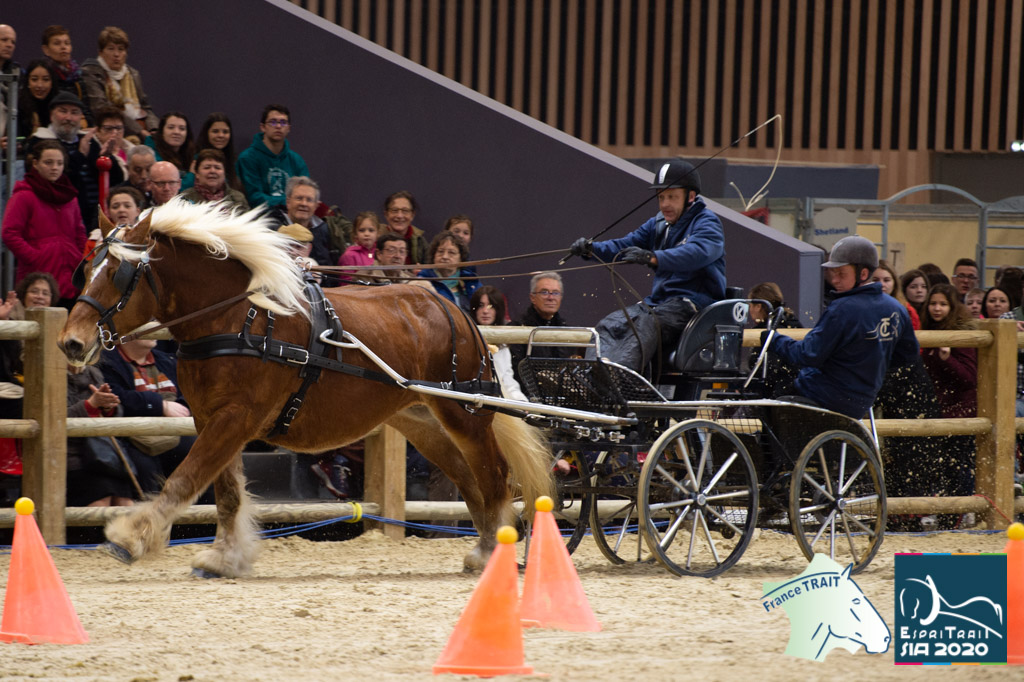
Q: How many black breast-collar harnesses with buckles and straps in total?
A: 1